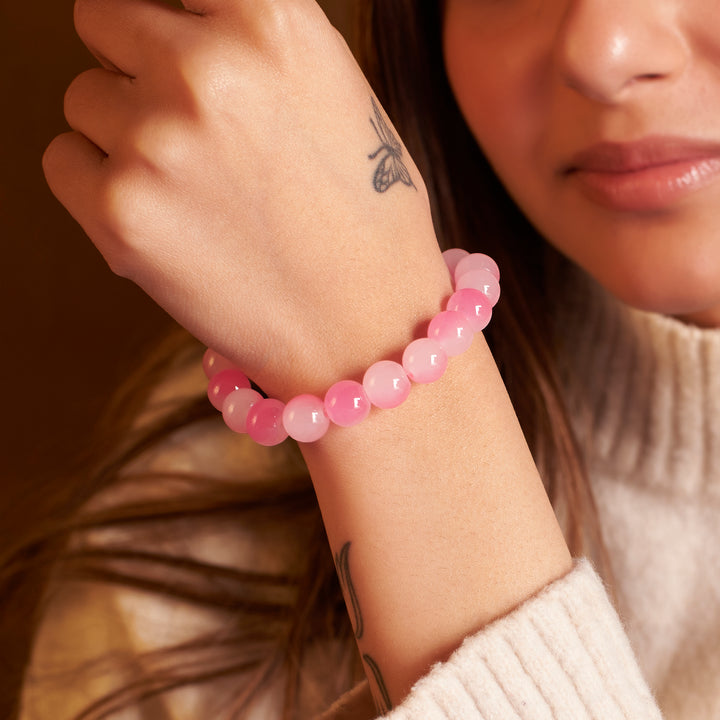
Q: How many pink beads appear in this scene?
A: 13